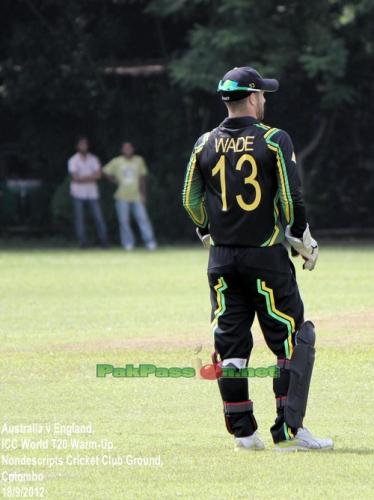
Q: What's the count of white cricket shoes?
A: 2